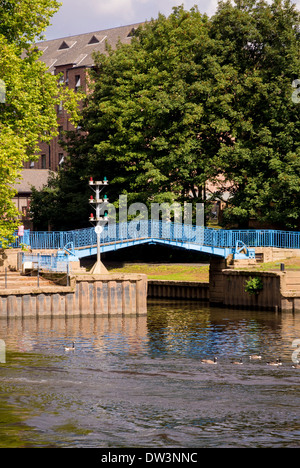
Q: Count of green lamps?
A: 3